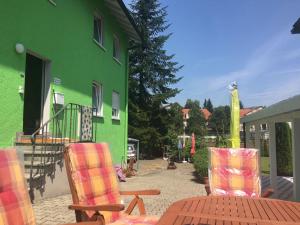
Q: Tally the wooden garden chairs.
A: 3